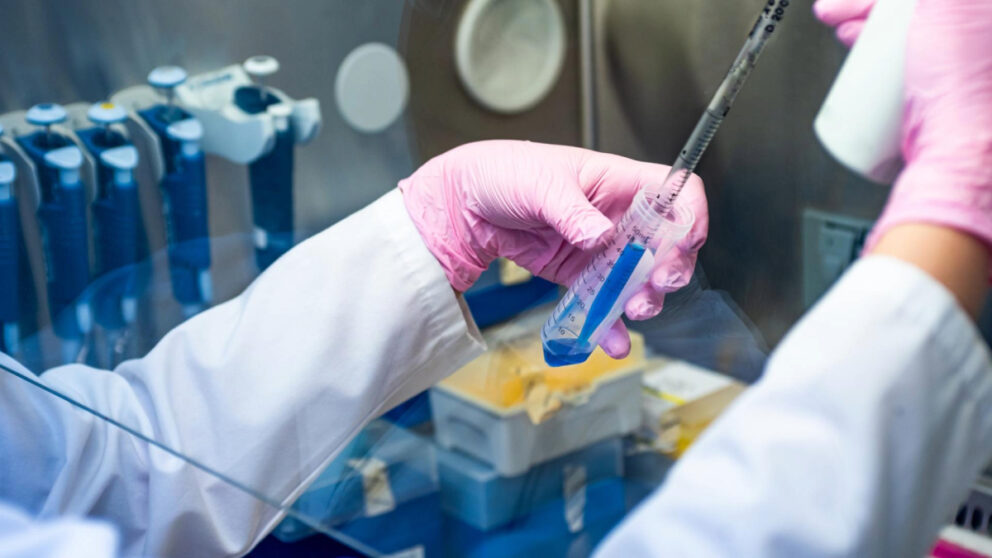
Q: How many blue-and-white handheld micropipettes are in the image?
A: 5